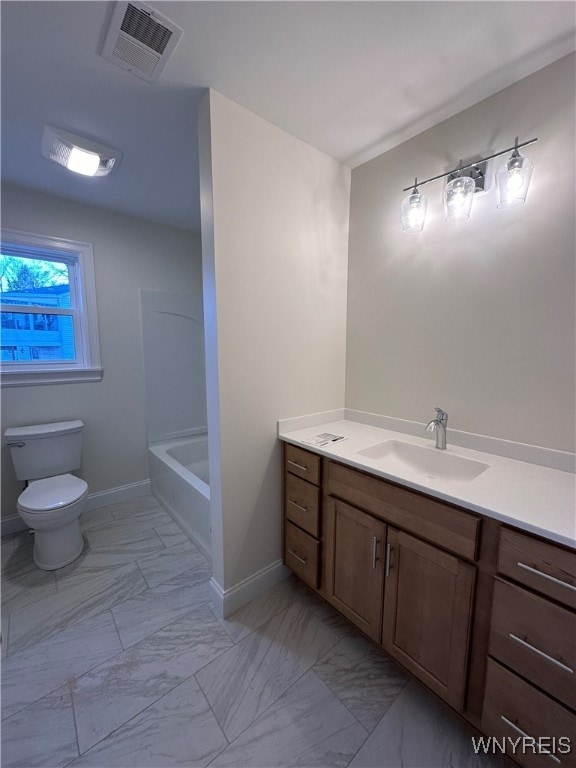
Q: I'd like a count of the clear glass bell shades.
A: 3